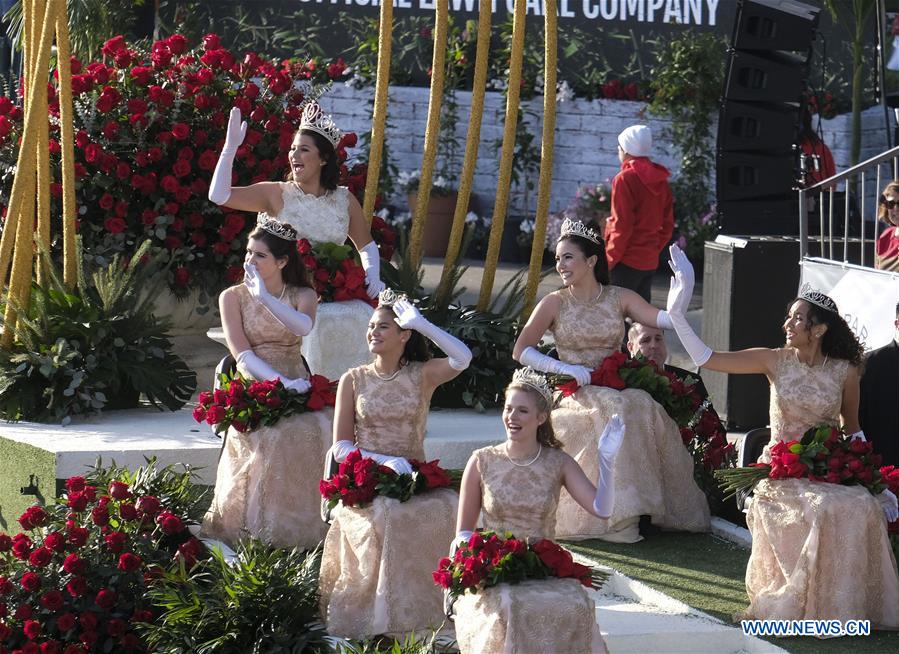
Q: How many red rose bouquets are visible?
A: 6